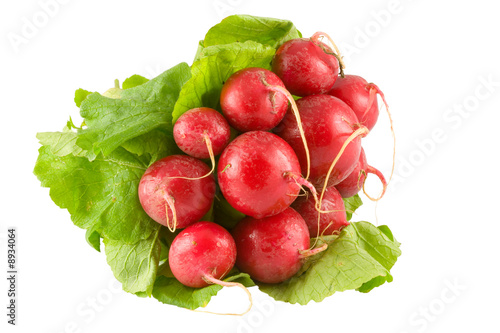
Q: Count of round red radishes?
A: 11